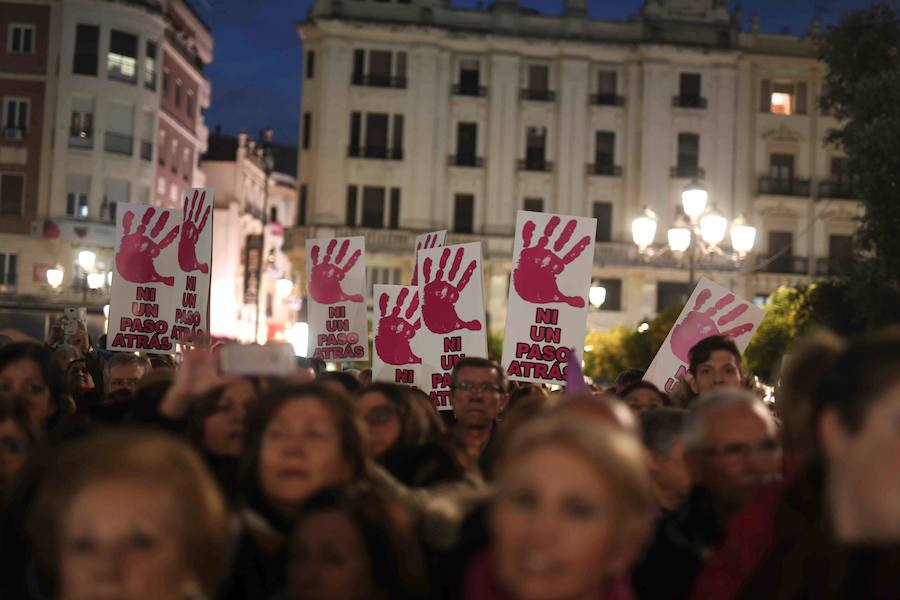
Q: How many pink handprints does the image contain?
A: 8